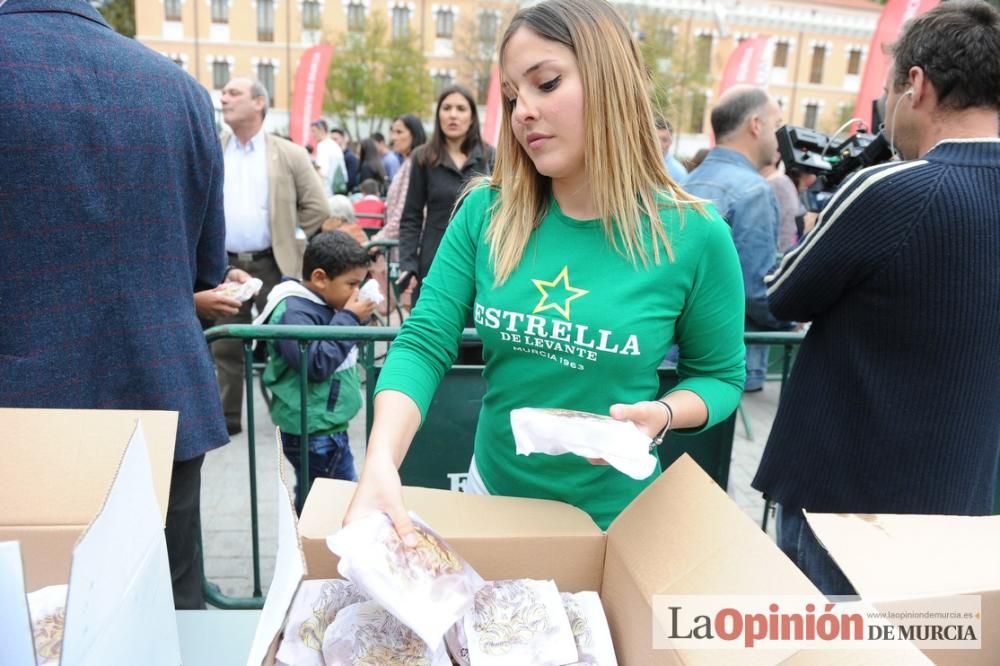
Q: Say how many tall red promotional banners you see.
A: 4